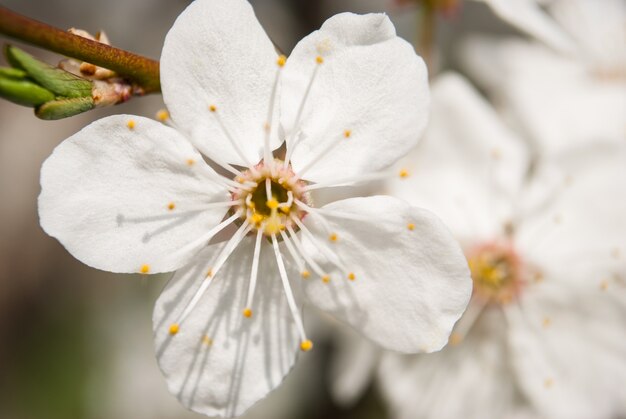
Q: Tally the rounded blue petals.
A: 0